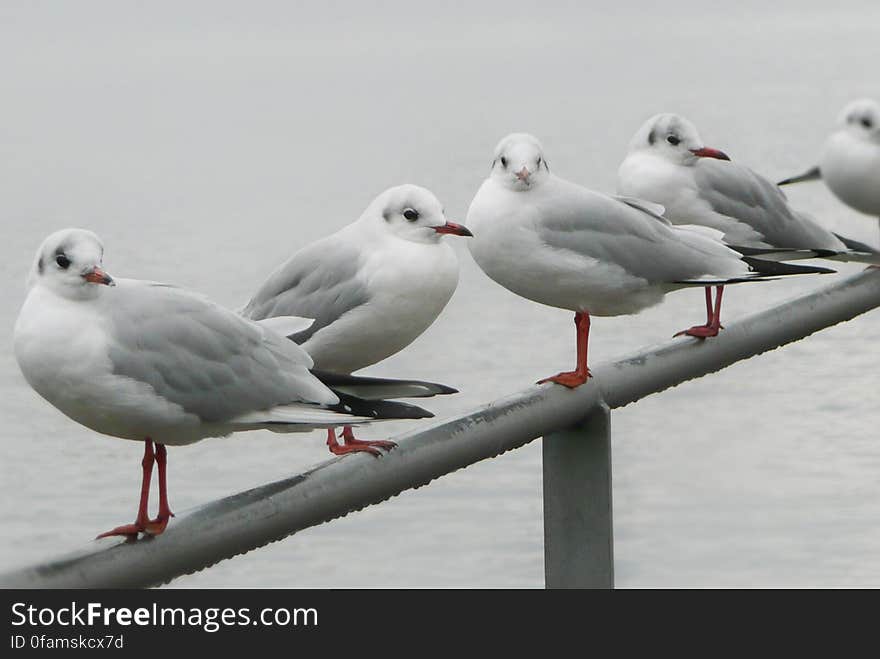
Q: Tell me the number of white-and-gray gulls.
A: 5